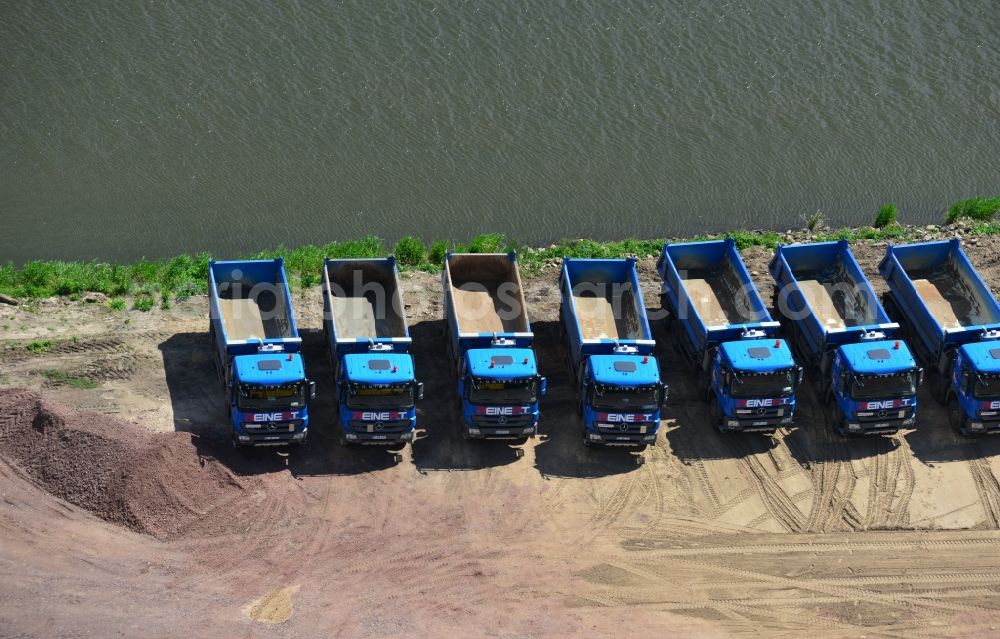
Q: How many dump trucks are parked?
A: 7